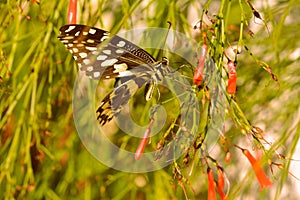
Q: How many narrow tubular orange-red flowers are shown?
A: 7